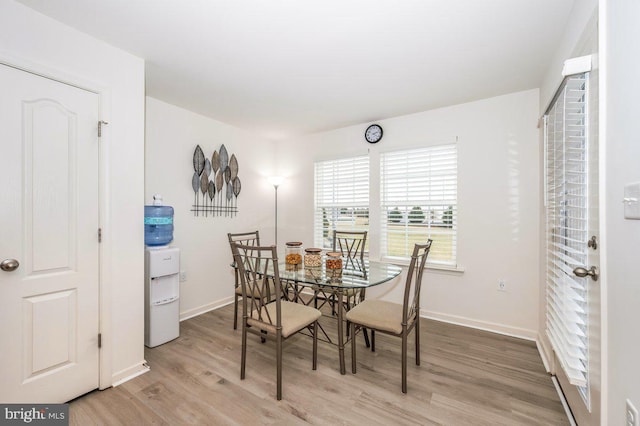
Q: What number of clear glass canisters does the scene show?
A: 3